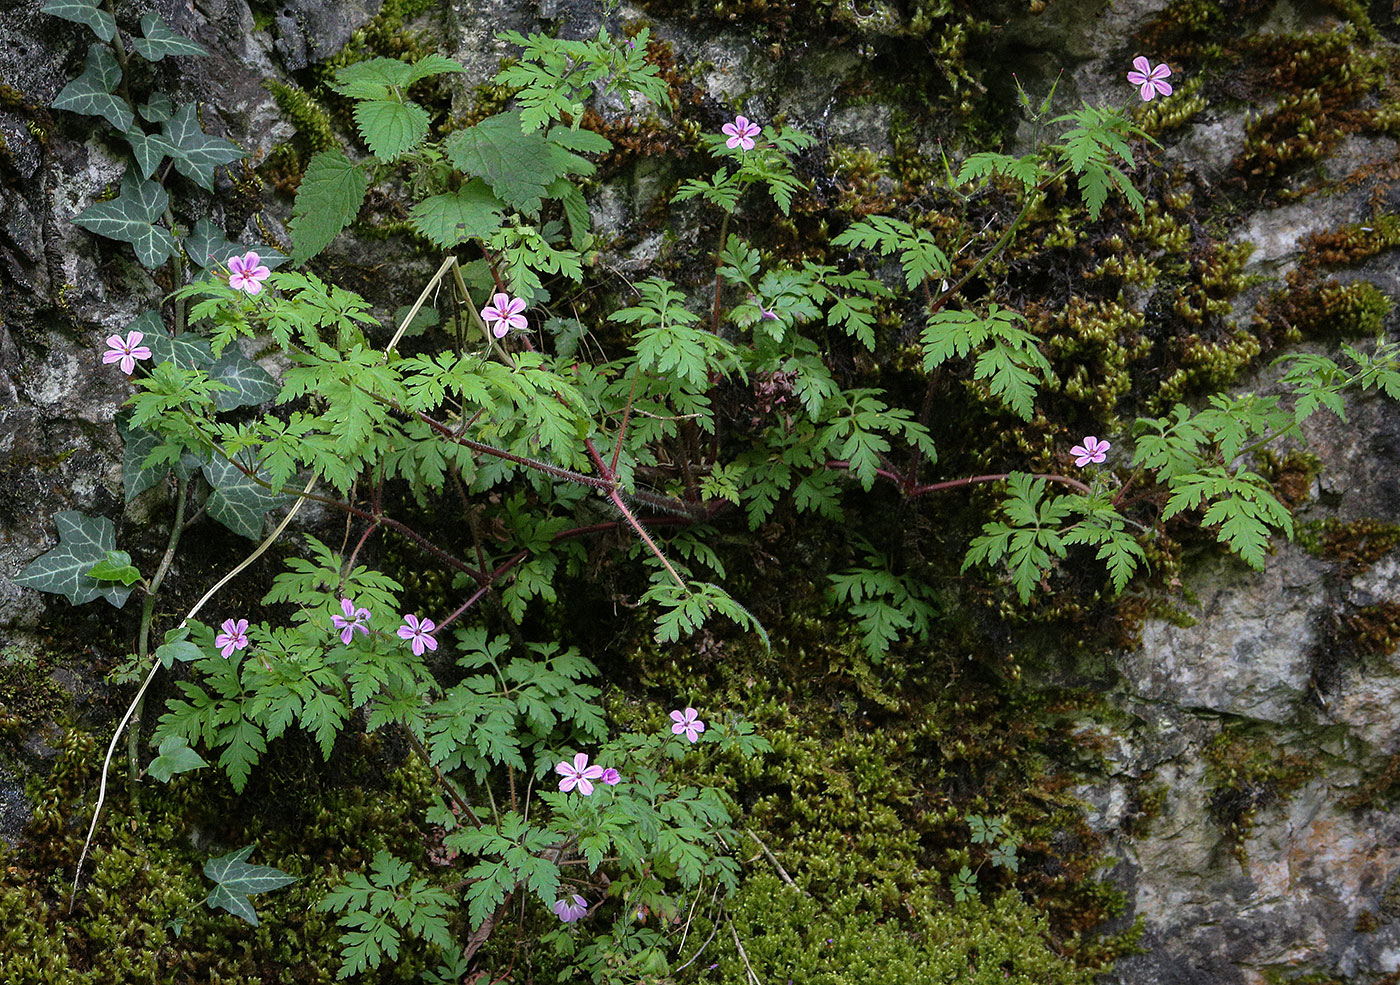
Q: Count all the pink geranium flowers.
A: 13